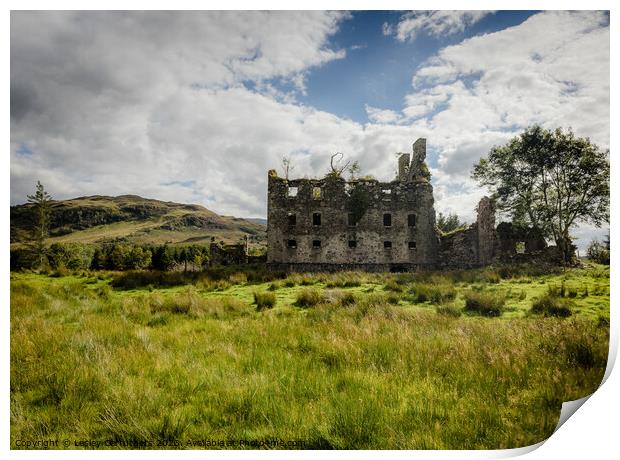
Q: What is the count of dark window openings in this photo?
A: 10